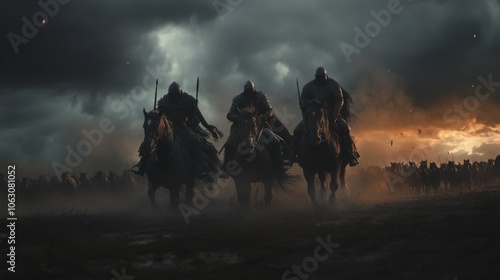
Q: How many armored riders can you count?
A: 3